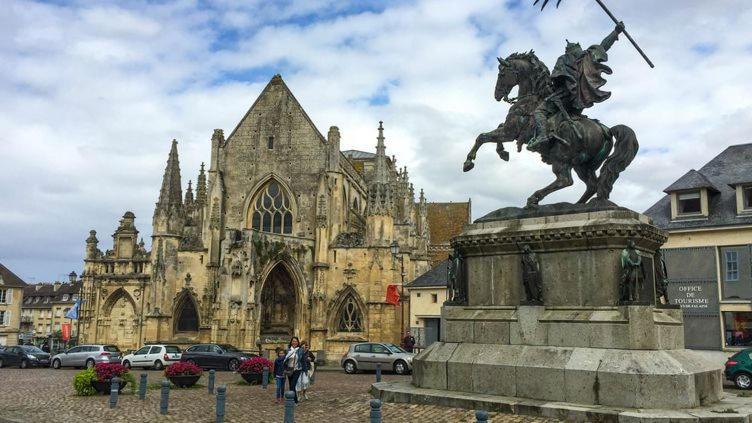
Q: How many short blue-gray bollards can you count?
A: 10